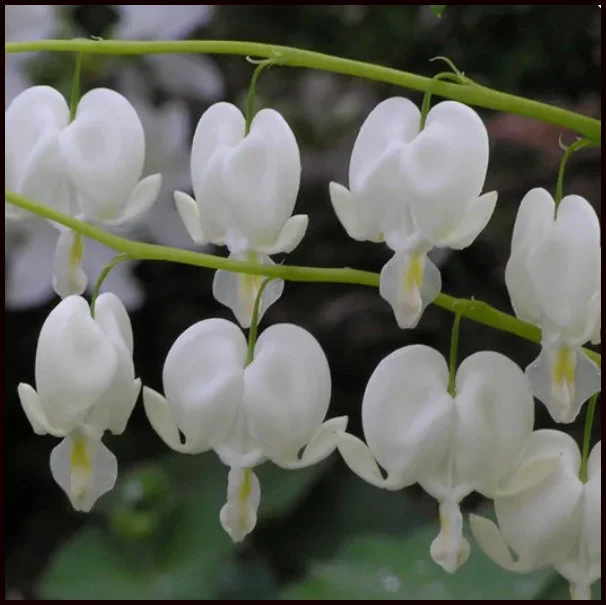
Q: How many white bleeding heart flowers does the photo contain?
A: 8